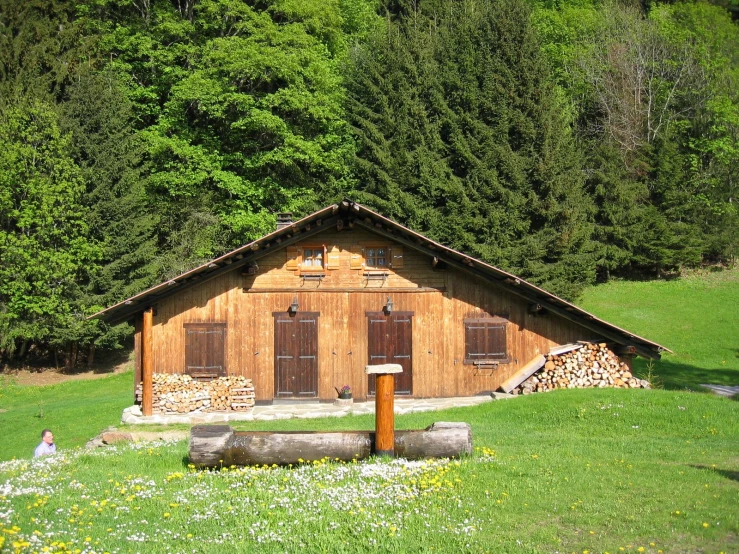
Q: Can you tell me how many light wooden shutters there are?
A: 4